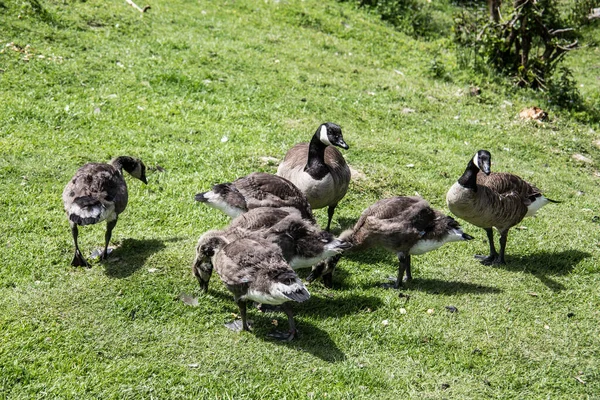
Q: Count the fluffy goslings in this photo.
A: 5